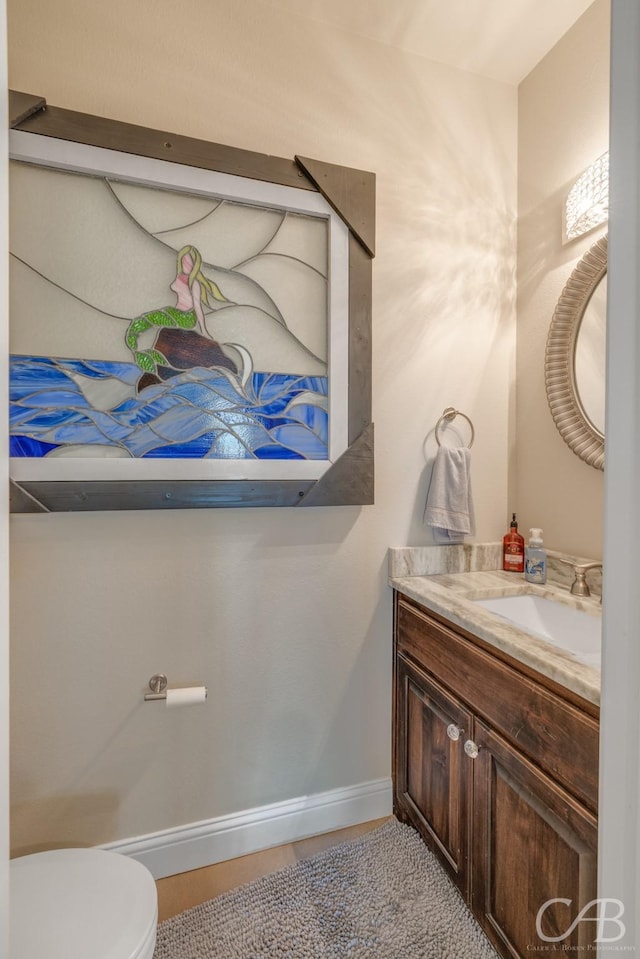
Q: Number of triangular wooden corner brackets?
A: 4